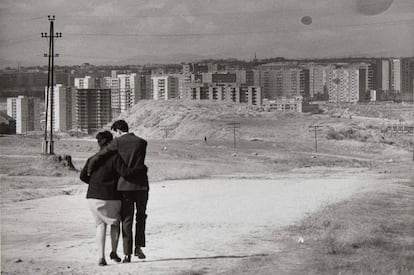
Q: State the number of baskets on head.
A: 0